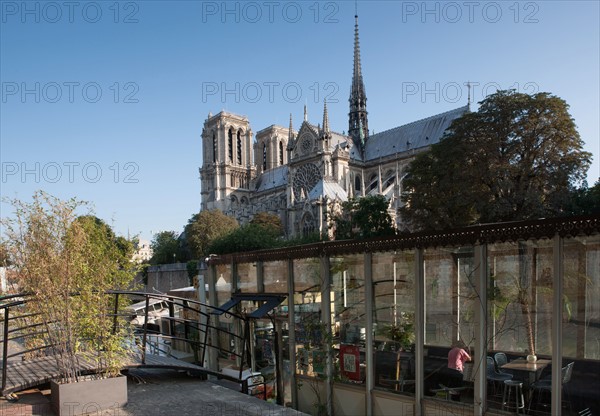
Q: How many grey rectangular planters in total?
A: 1